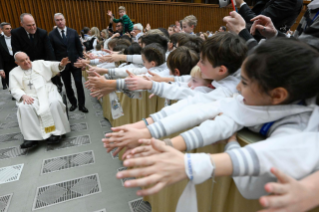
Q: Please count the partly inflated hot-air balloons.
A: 0